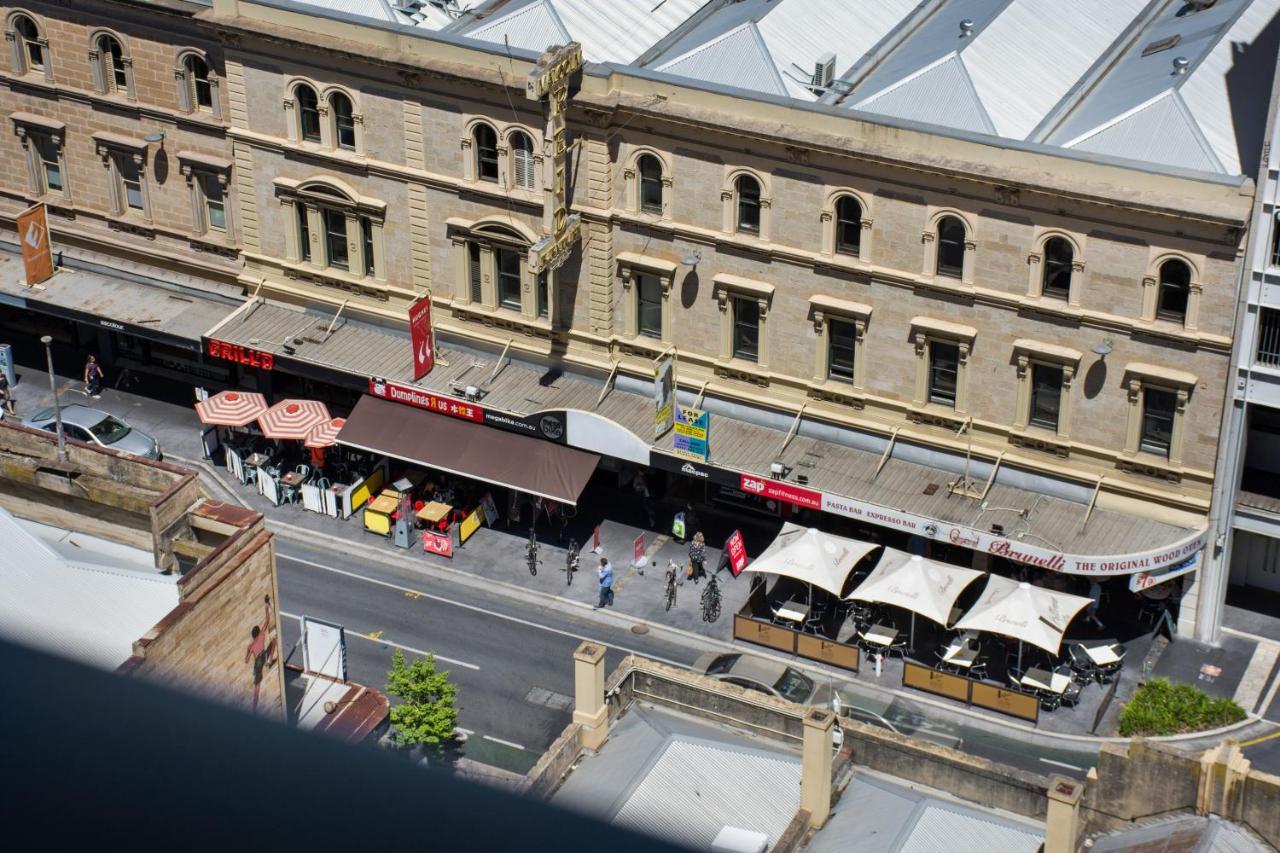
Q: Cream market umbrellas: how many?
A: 3